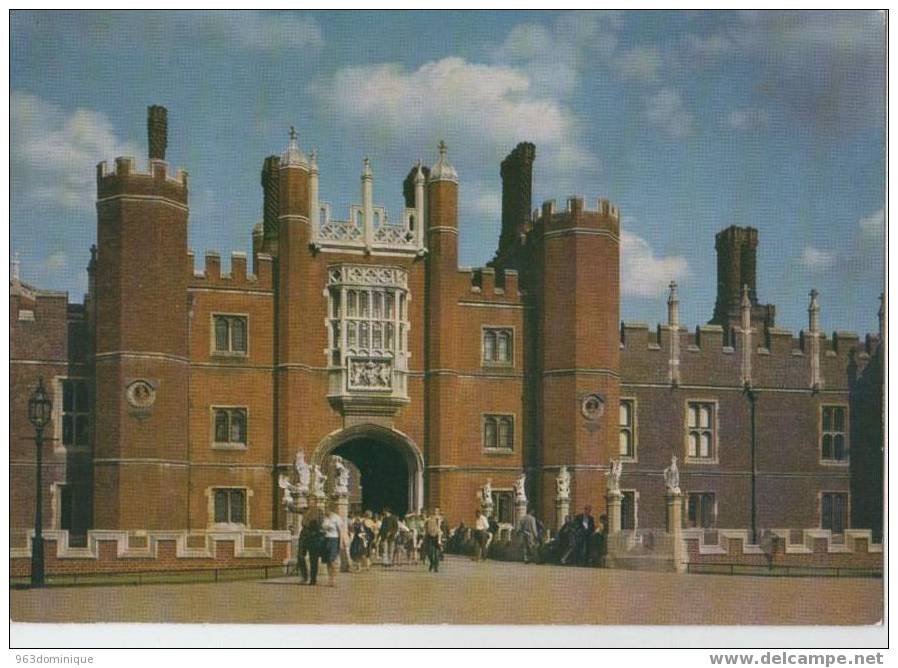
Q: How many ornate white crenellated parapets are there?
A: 1